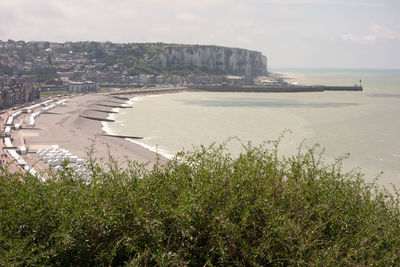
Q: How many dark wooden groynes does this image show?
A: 6